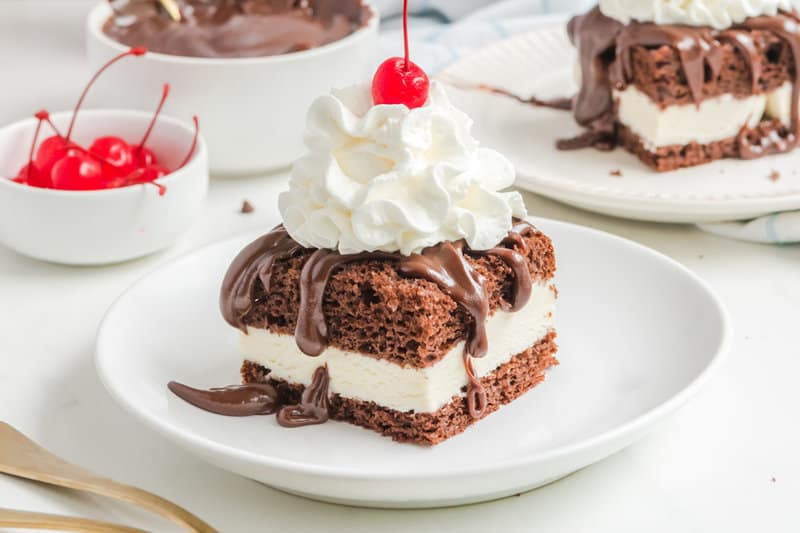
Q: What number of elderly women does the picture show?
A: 0